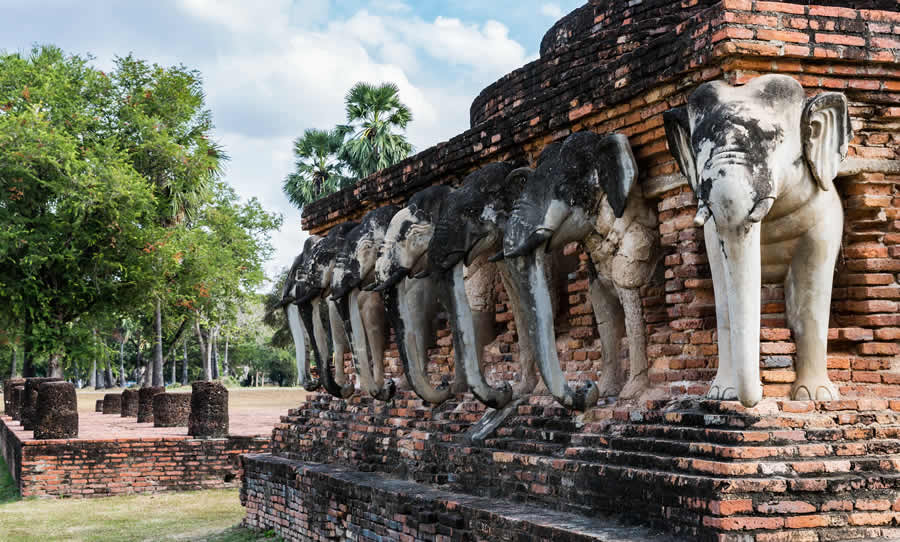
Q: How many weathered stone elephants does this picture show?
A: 7